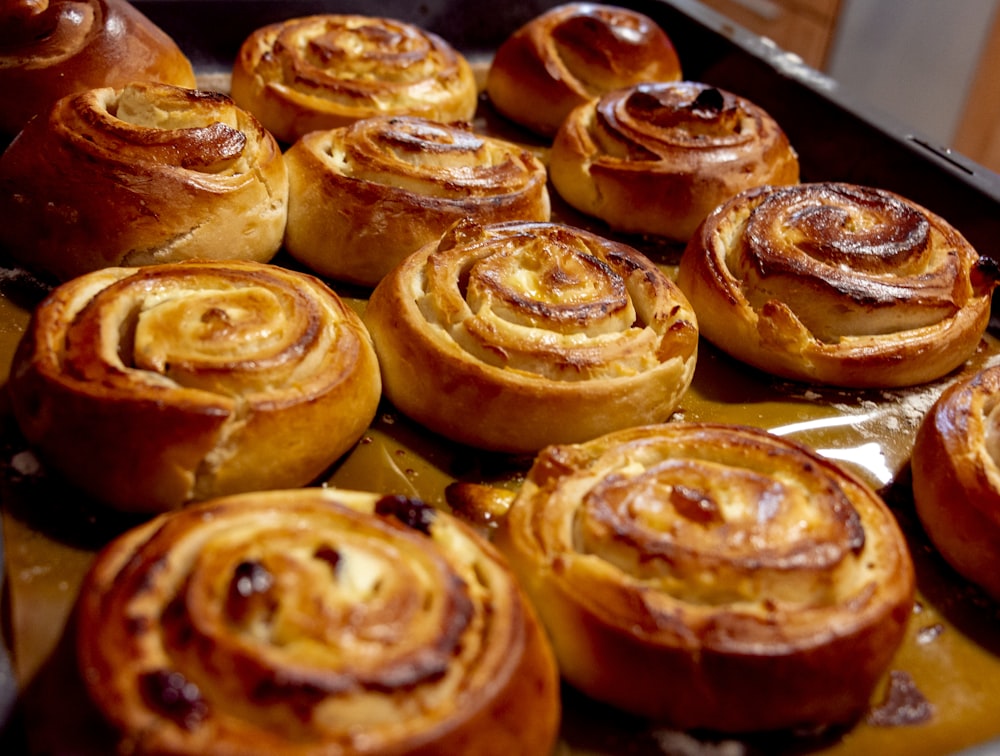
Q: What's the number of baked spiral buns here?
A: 12